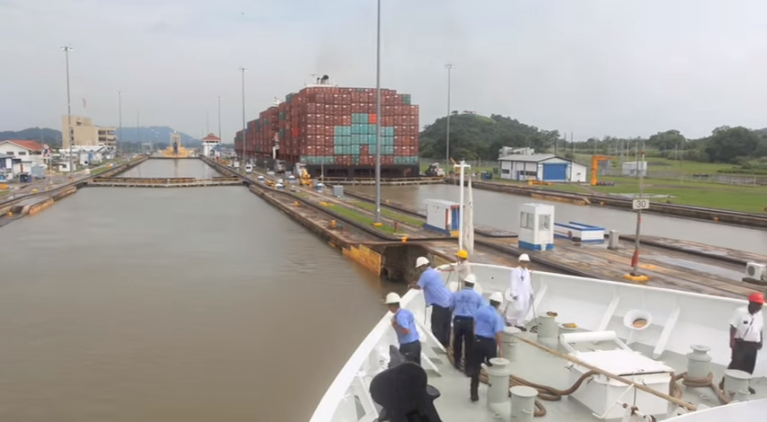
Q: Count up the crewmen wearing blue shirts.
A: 4